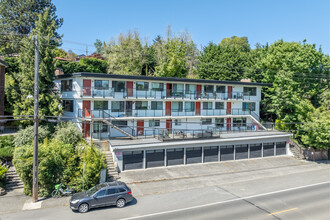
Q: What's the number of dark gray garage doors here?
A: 10